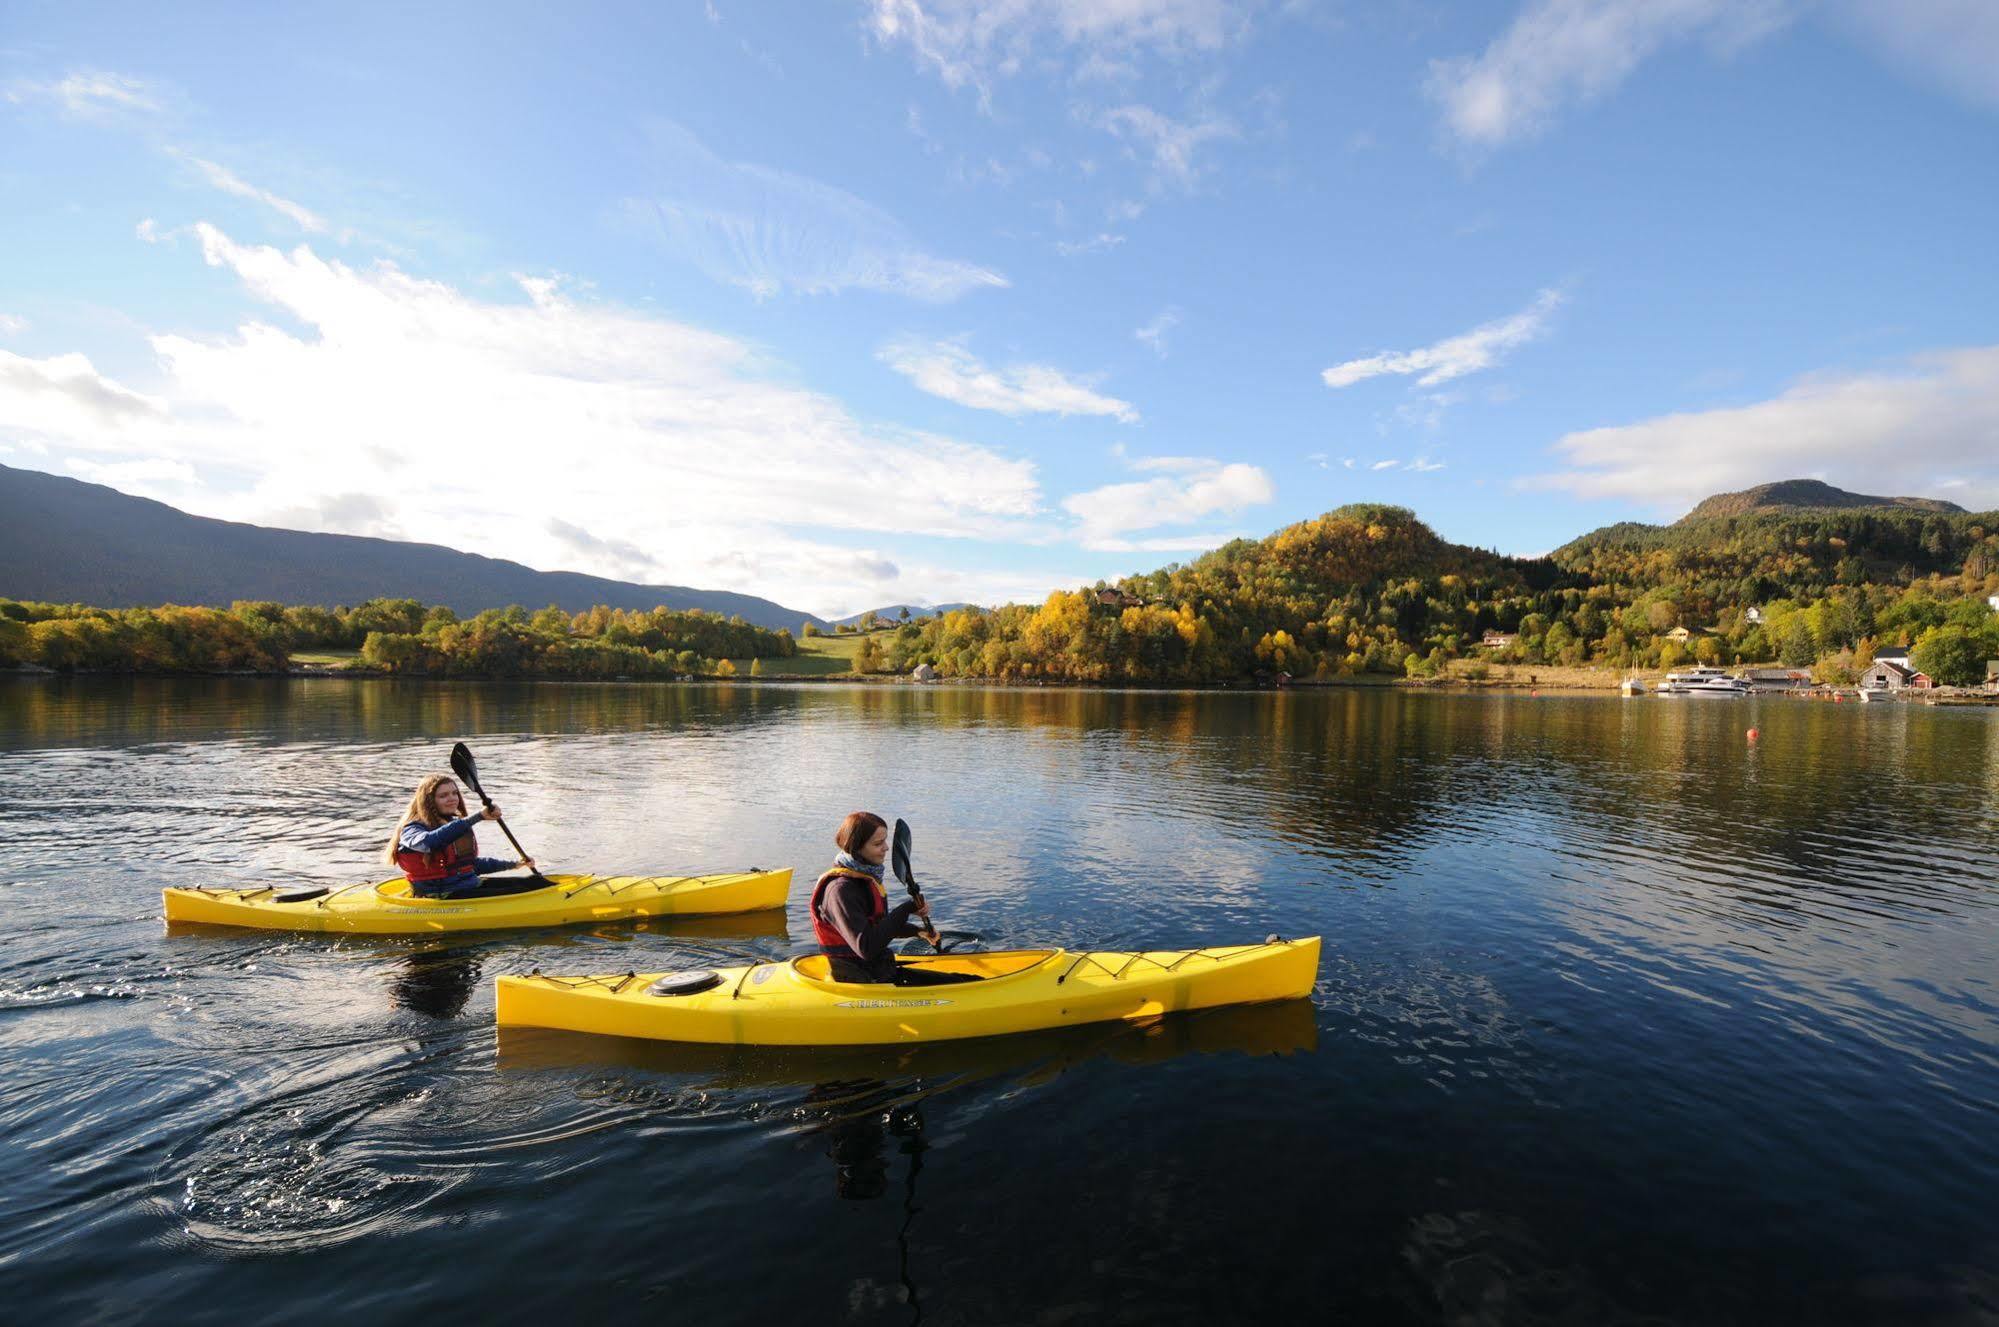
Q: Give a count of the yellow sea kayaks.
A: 2